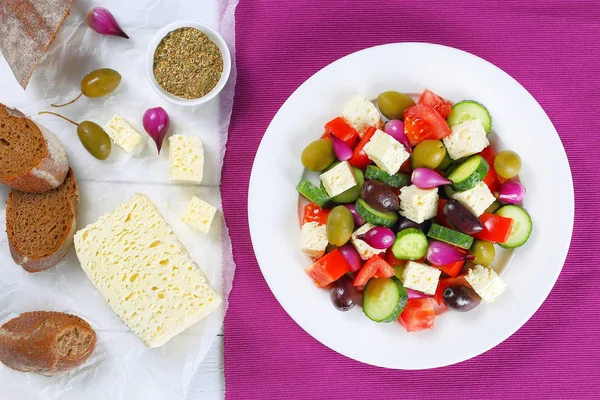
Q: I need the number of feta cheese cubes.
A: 13